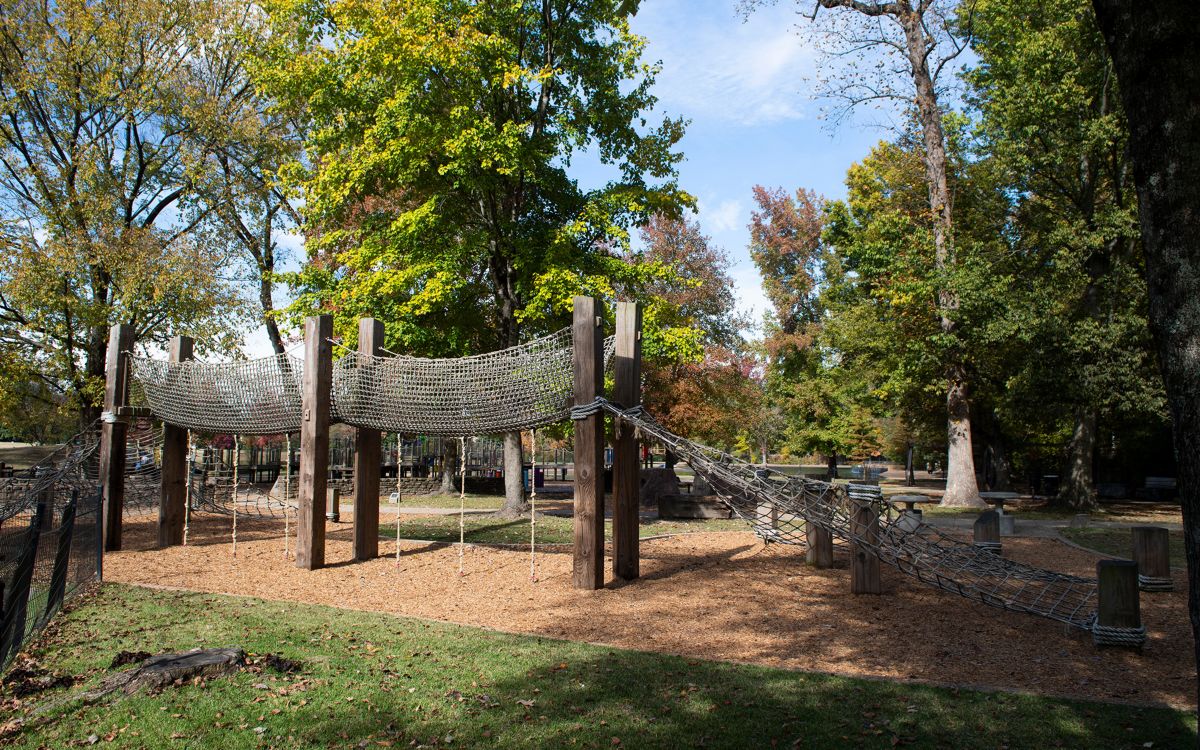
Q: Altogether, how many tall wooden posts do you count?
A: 6